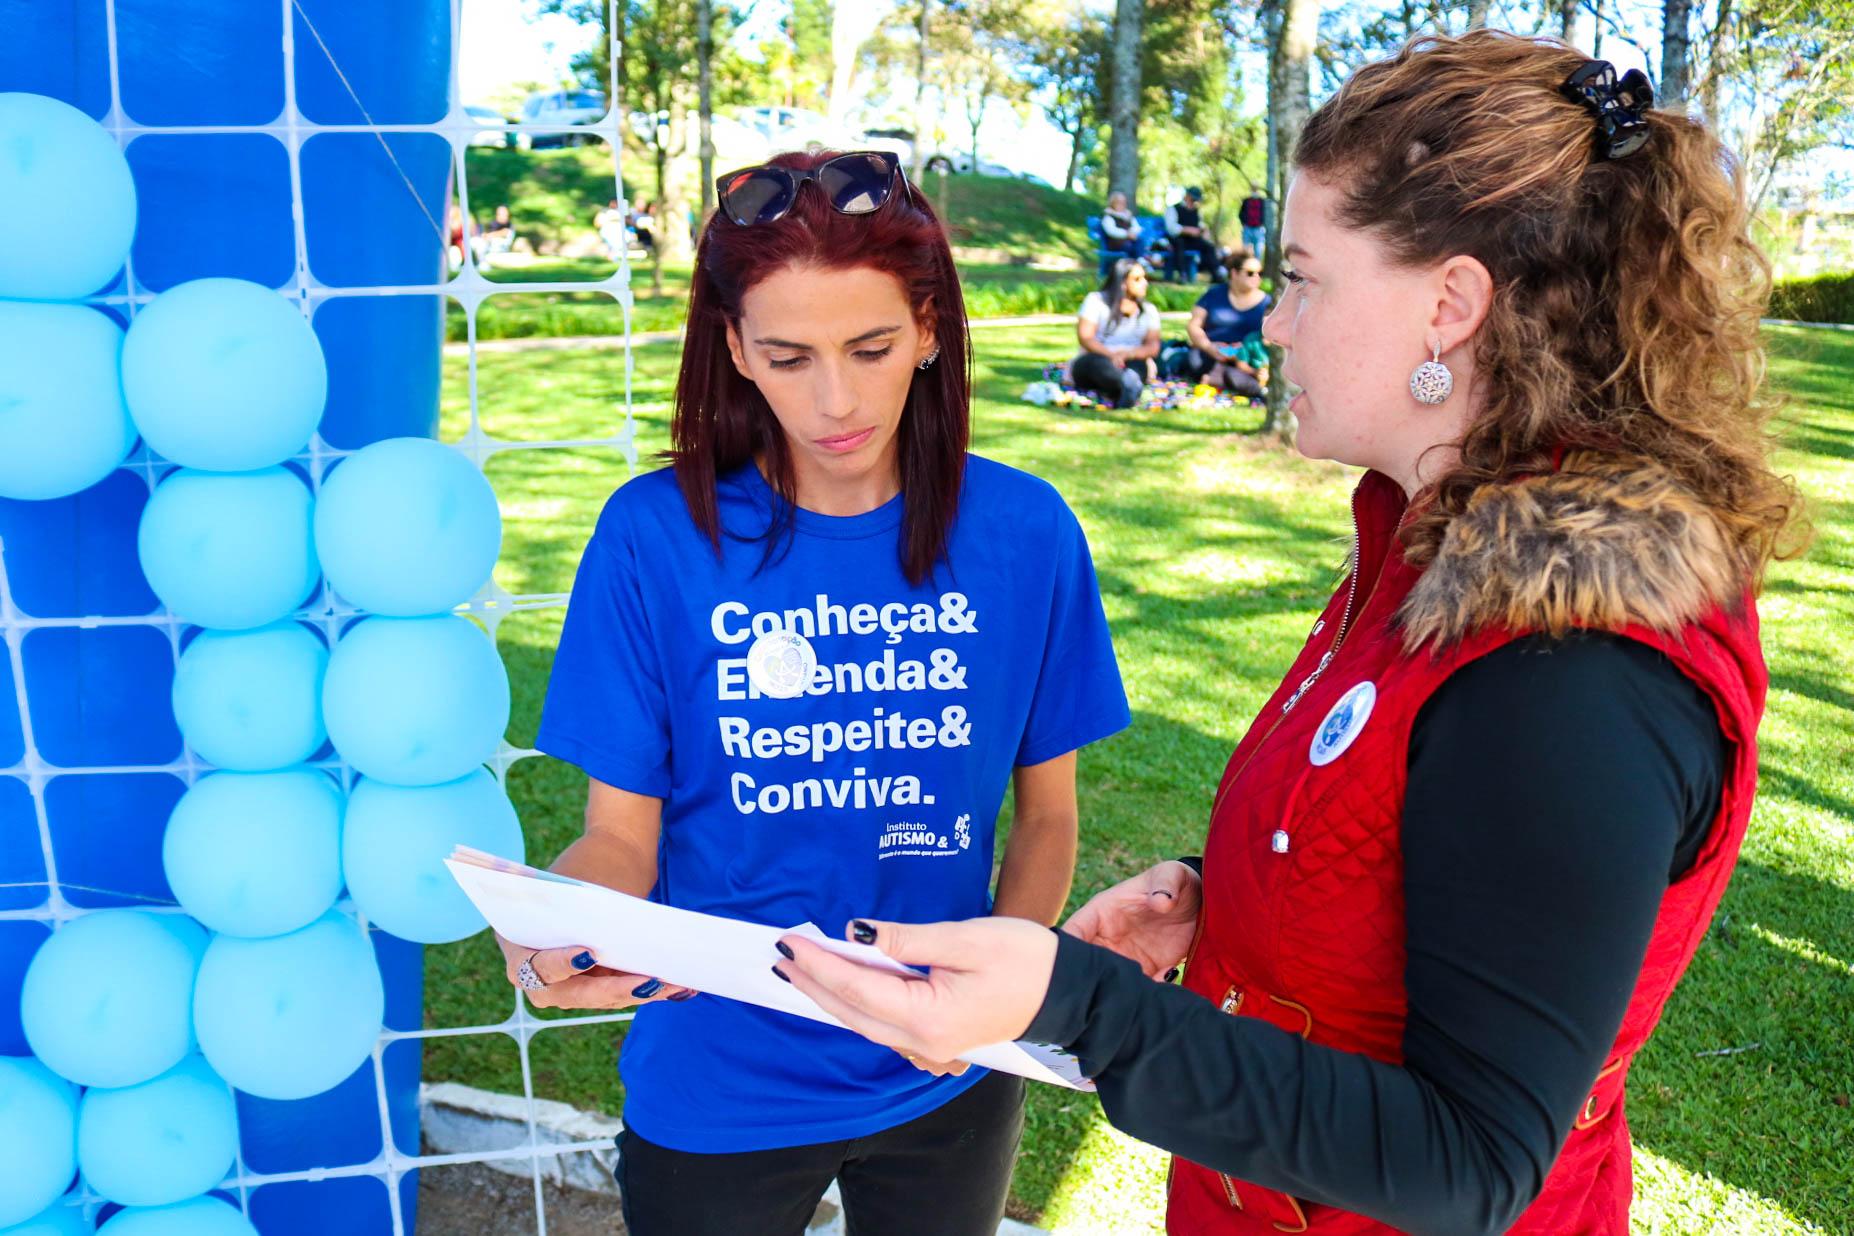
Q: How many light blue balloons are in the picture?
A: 15